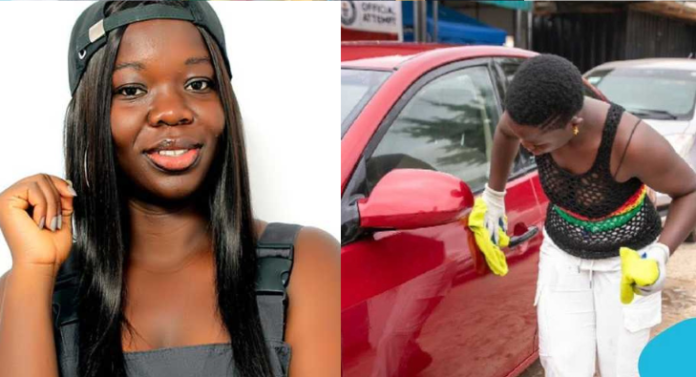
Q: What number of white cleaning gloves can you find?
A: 2